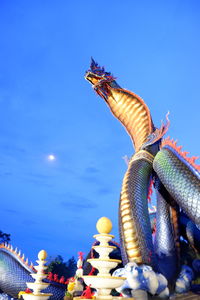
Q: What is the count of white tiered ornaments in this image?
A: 2